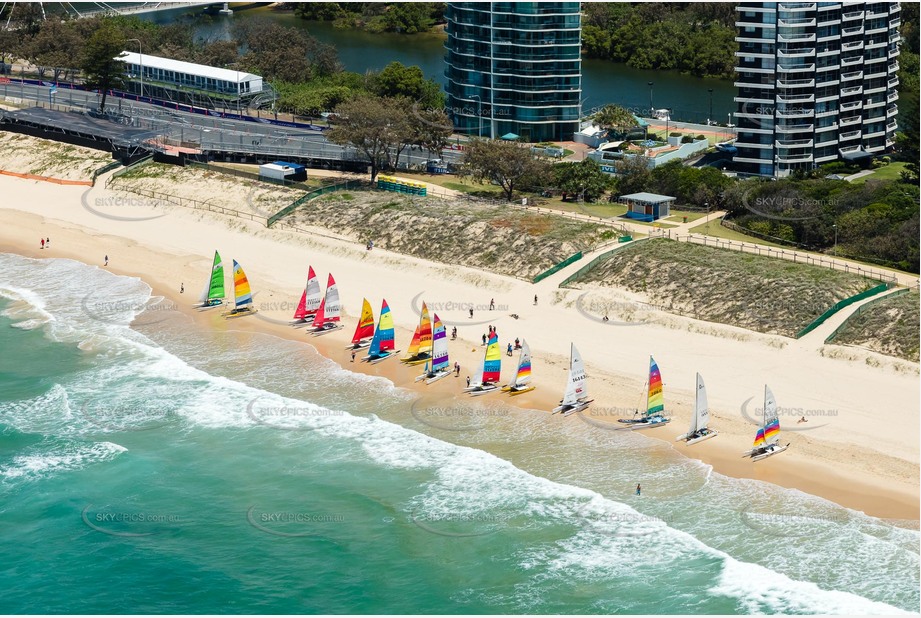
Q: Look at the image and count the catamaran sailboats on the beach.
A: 14